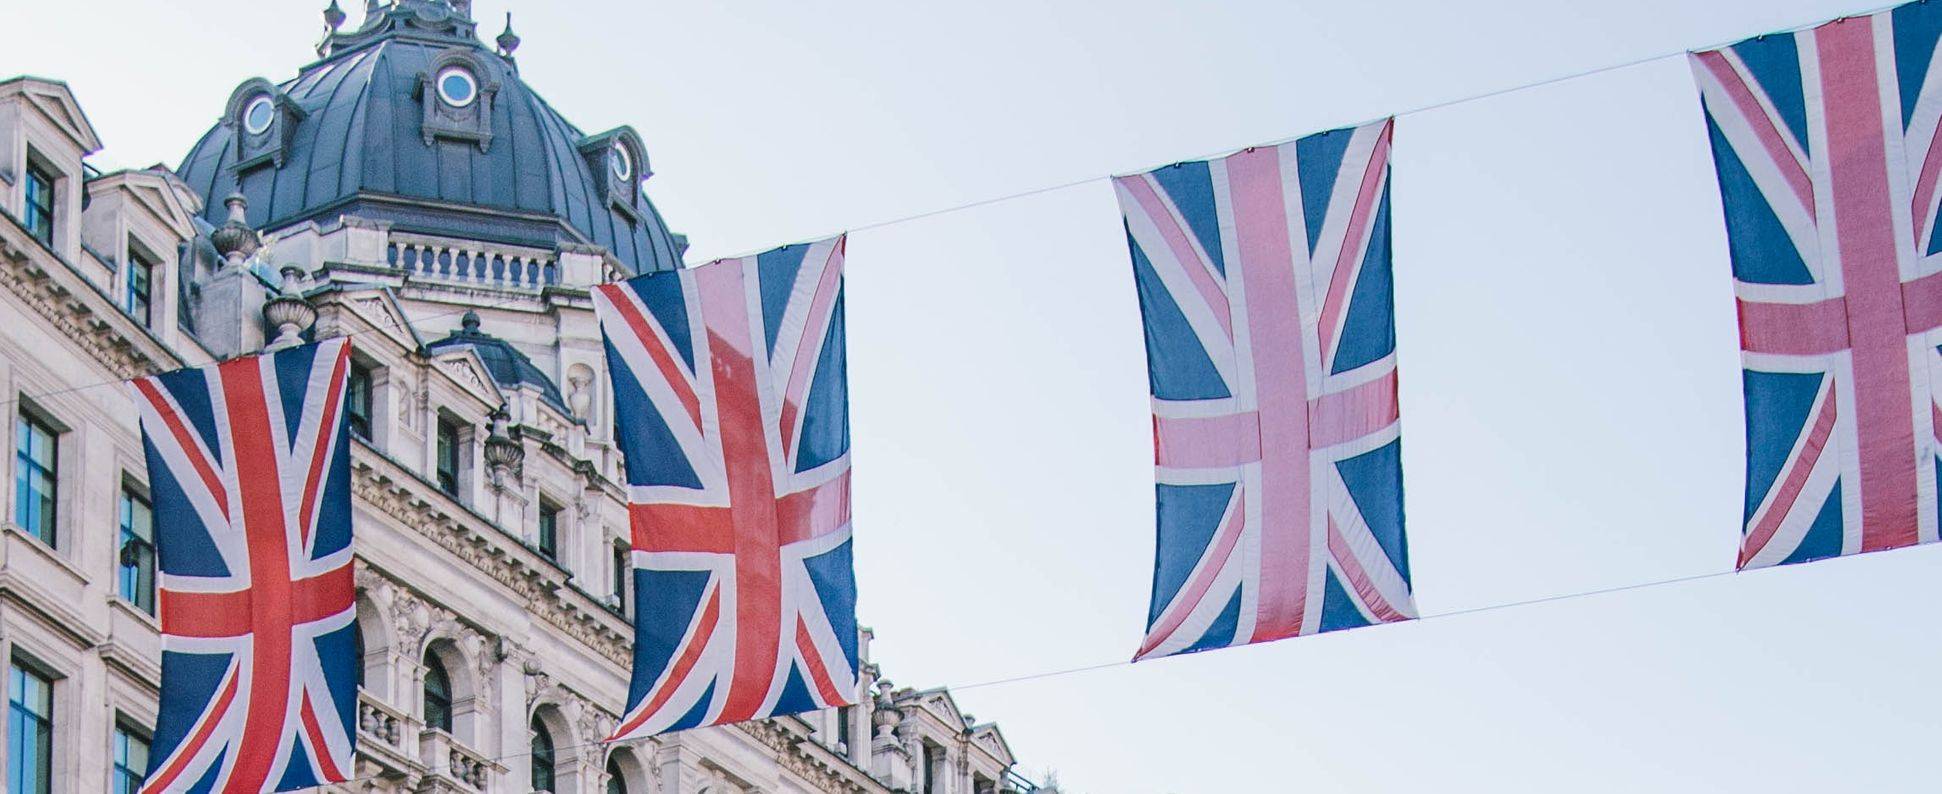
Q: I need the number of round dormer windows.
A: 3